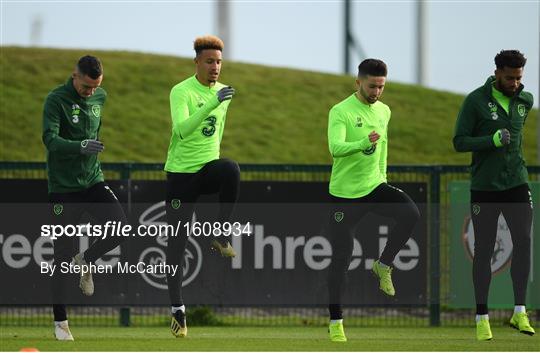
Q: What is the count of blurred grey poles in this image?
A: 2